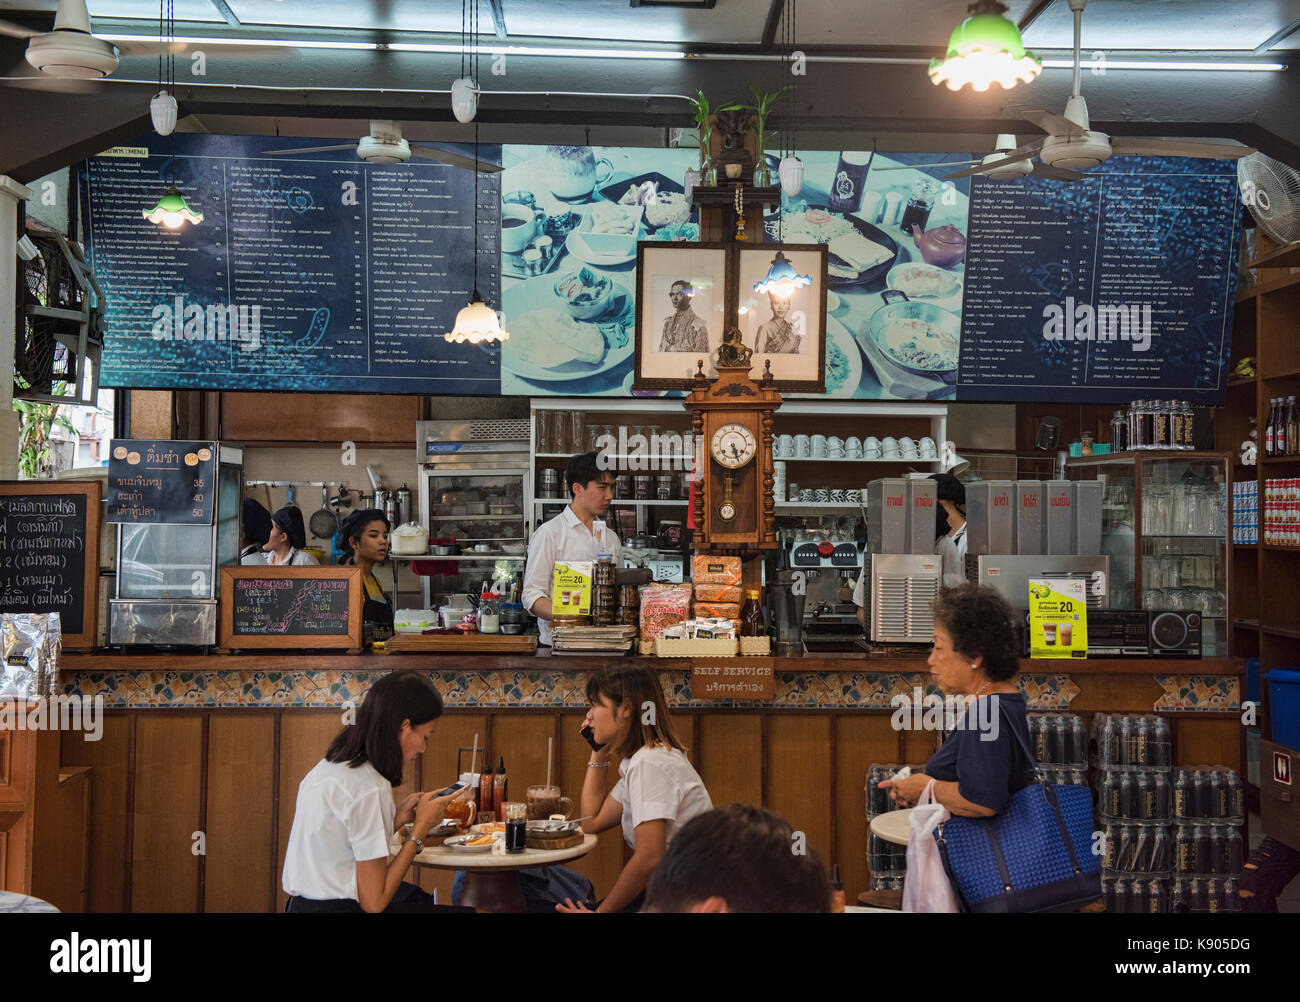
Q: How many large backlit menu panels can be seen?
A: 2